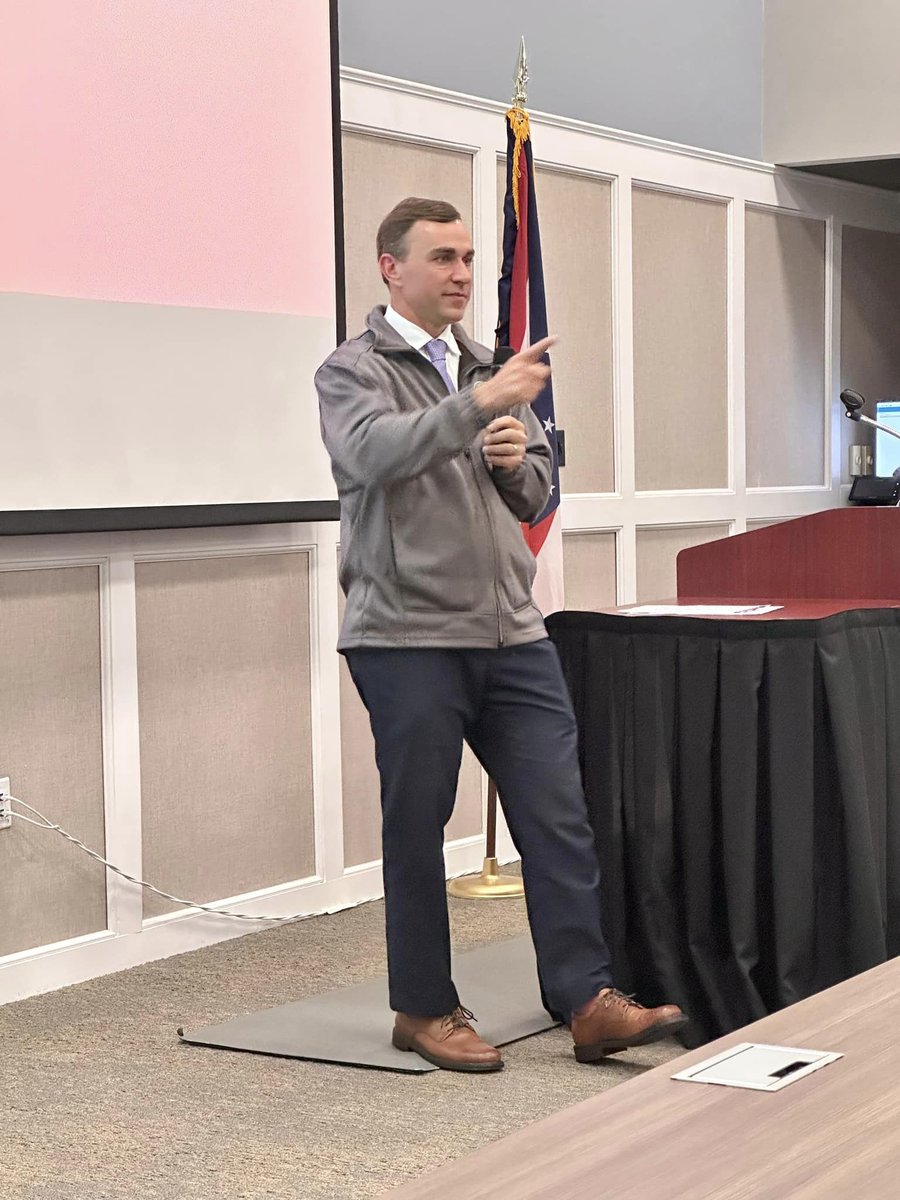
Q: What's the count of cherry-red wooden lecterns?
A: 1